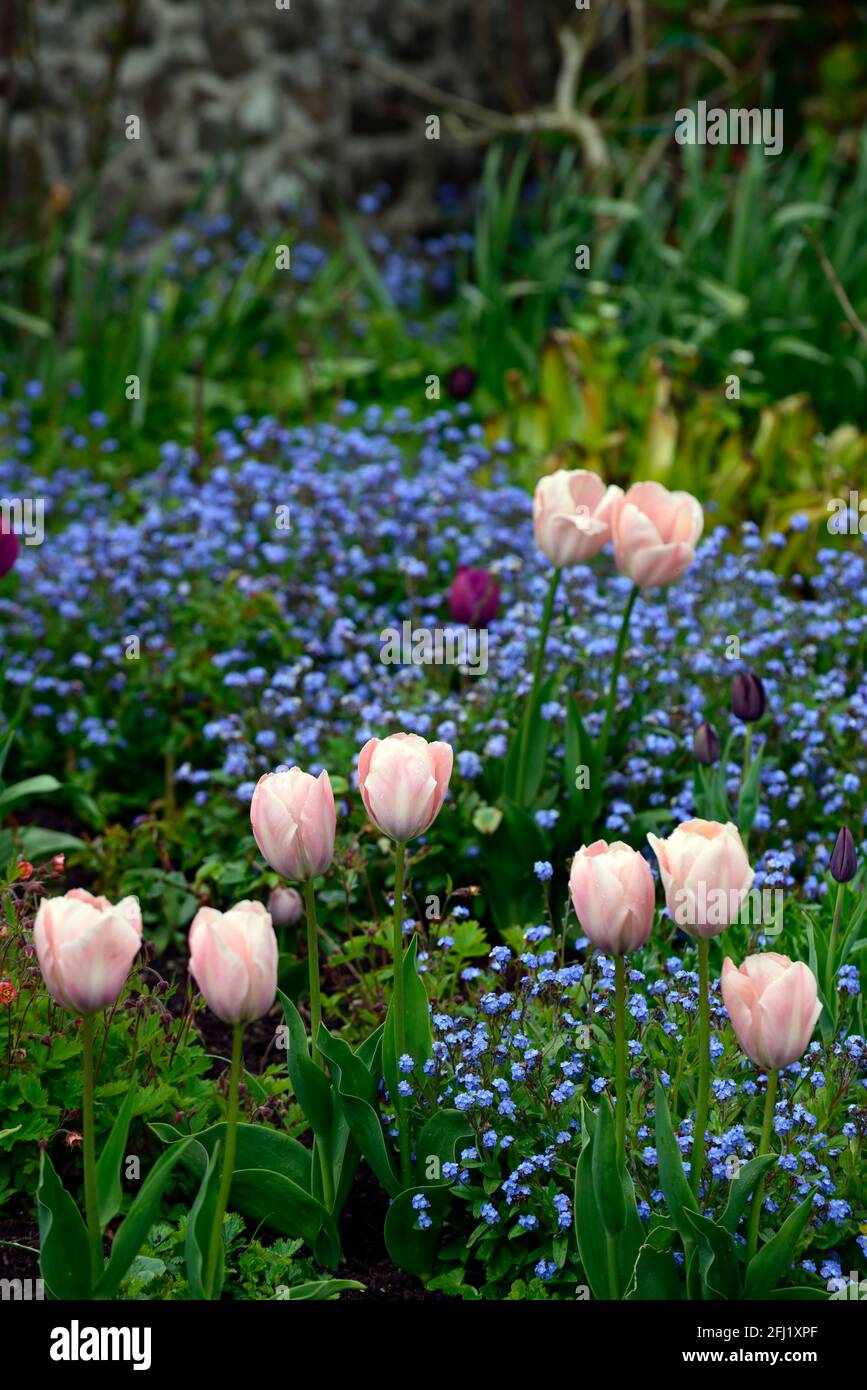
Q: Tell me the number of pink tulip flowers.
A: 9